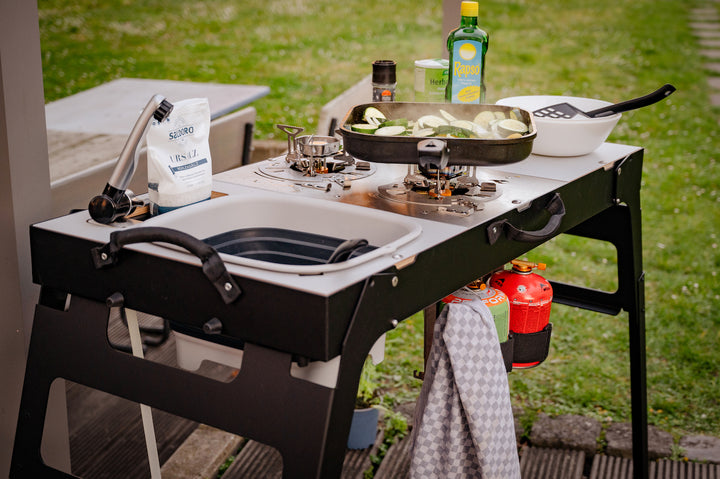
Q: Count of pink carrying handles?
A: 0